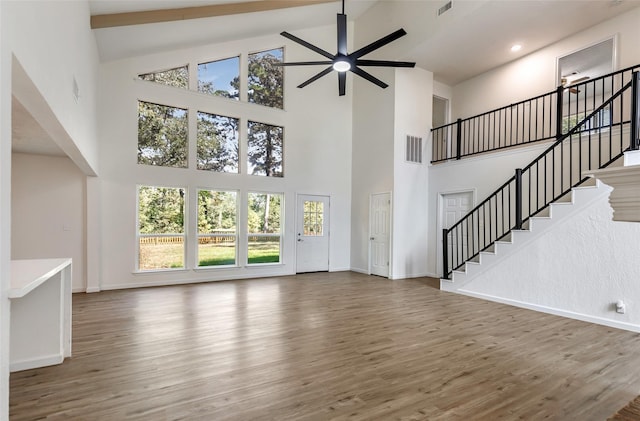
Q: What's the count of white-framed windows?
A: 9